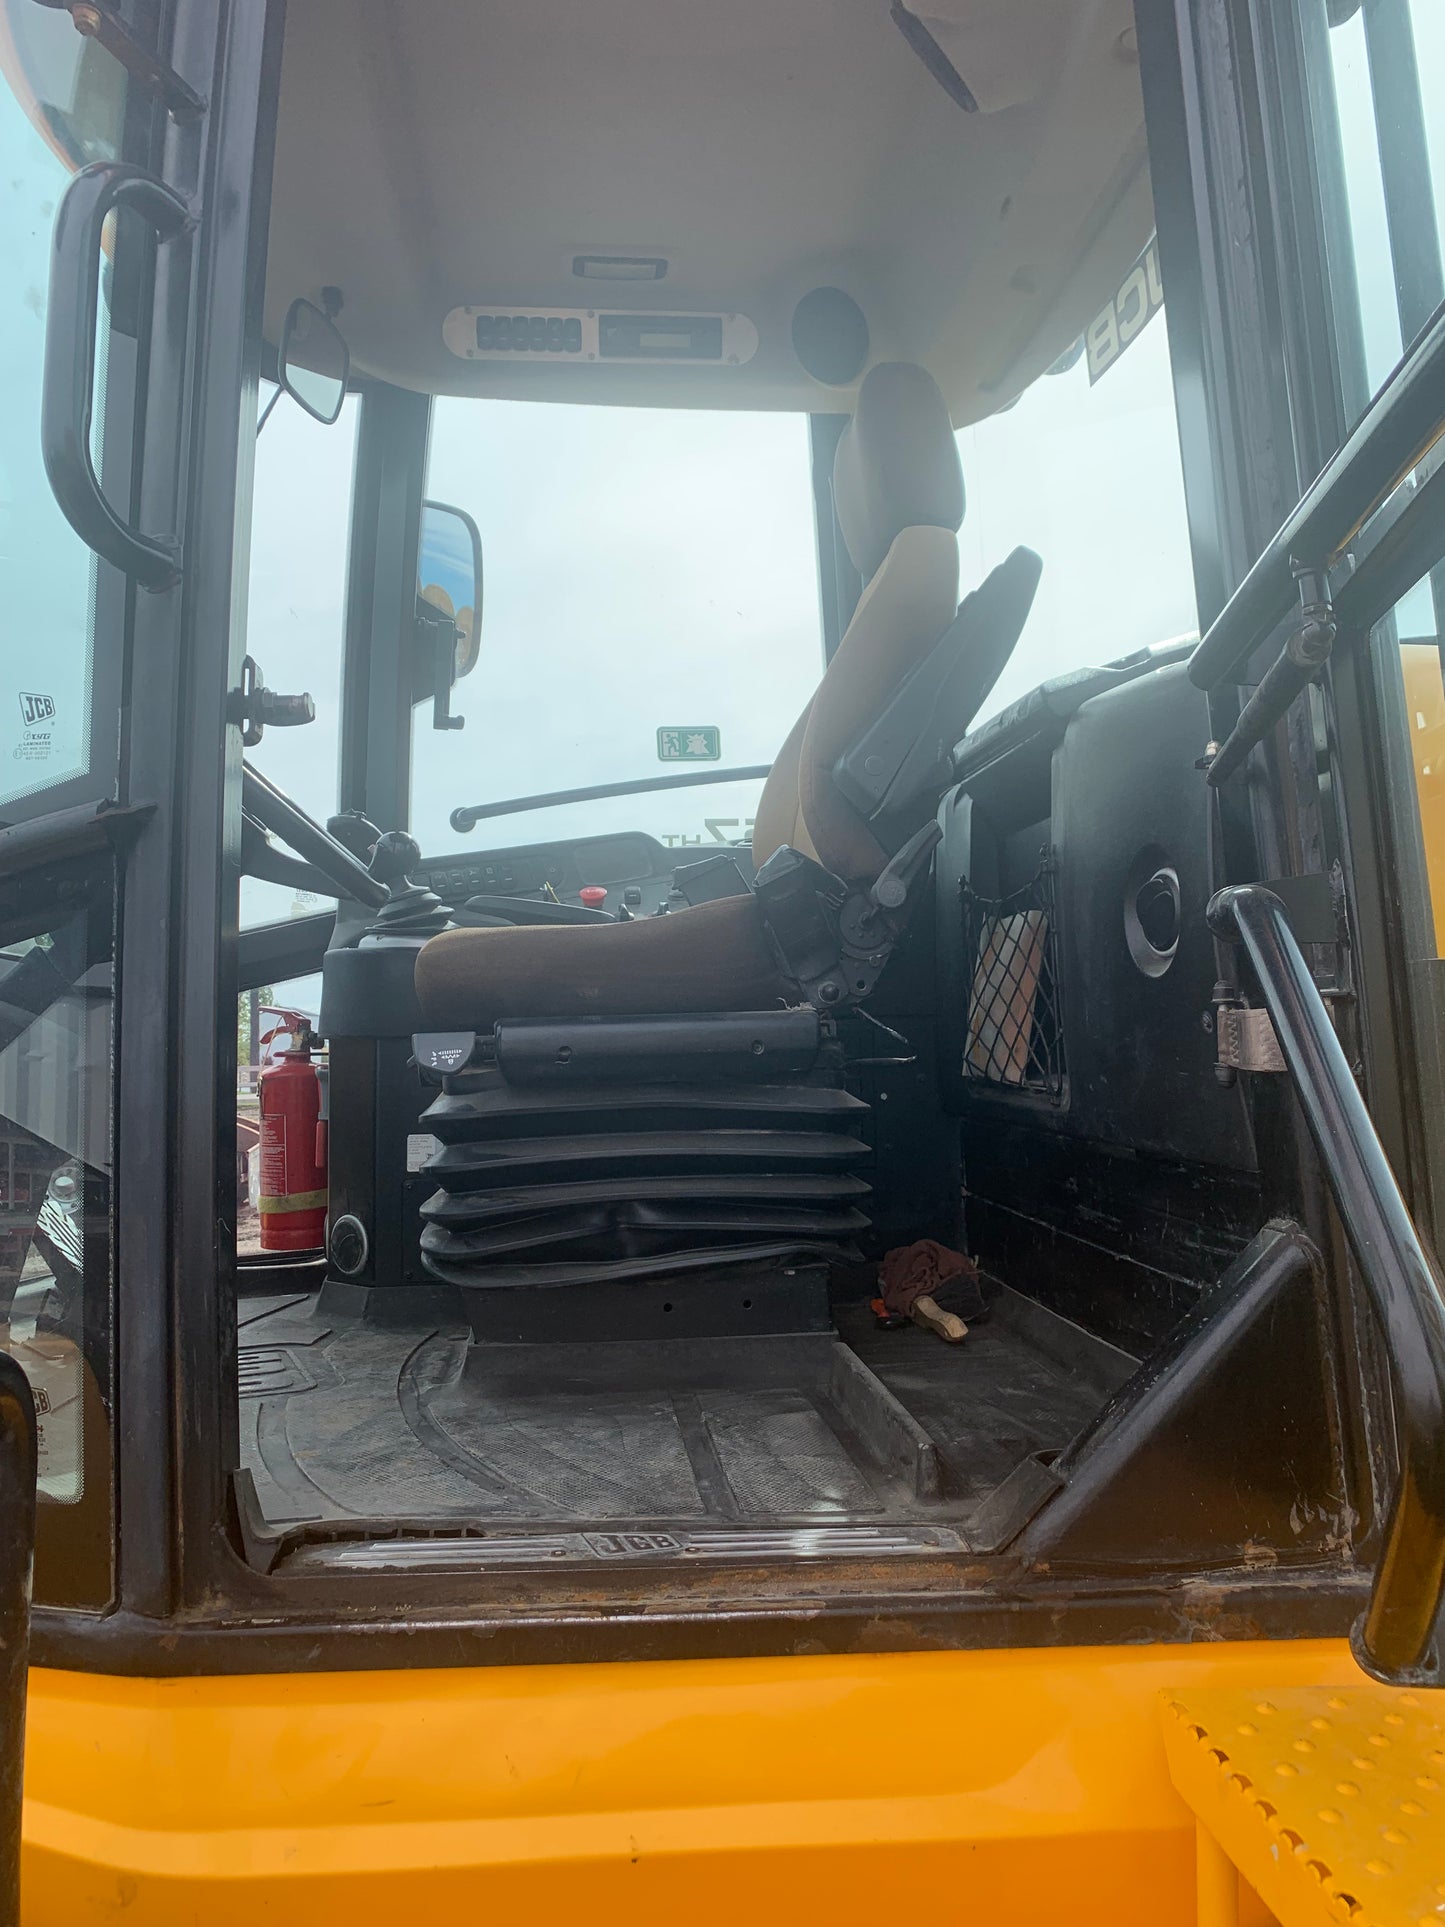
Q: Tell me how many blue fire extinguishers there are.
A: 0